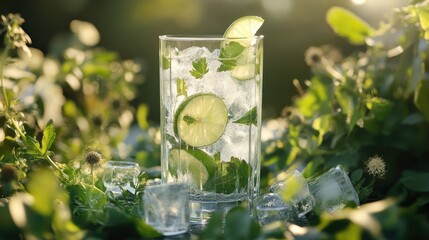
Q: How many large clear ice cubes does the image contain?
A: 5